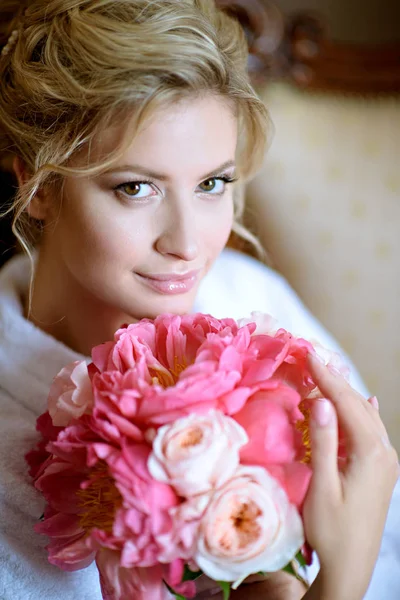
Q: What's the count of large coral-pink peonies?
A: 3